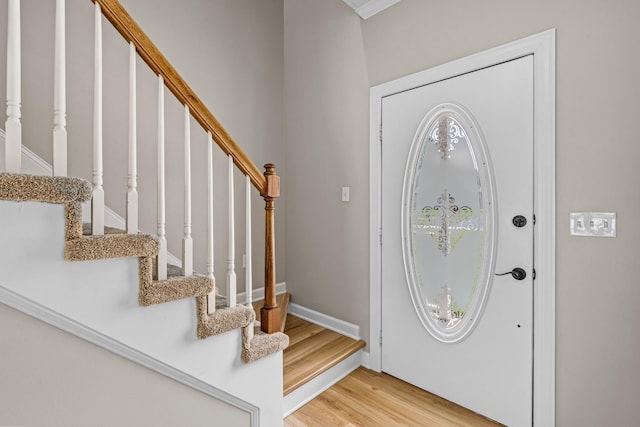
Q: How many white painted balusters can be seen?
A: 9